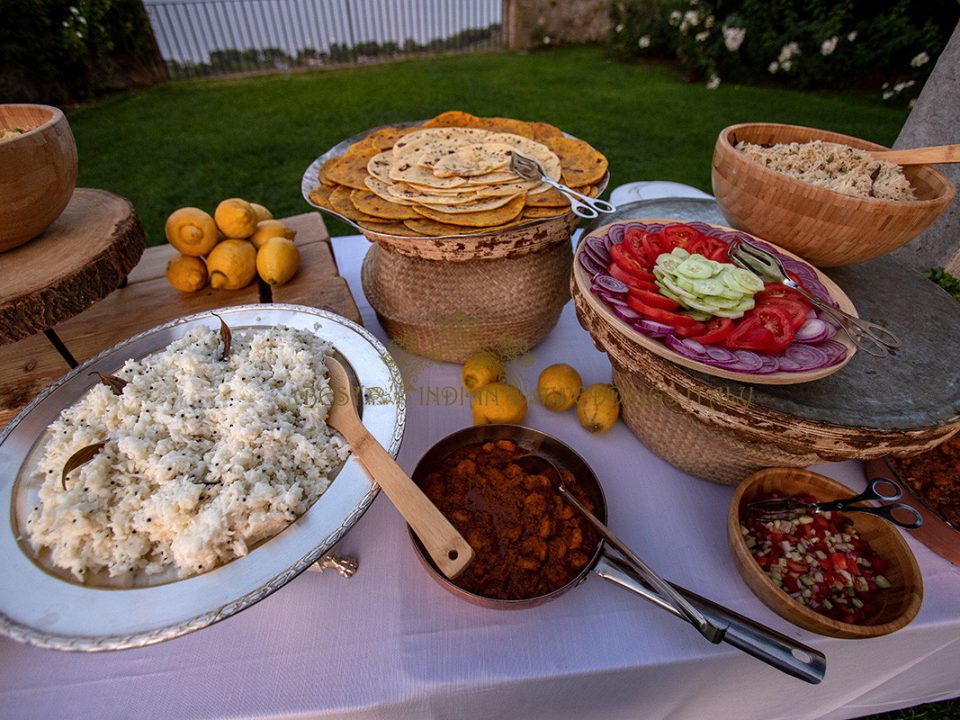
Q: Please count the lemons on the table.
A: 11